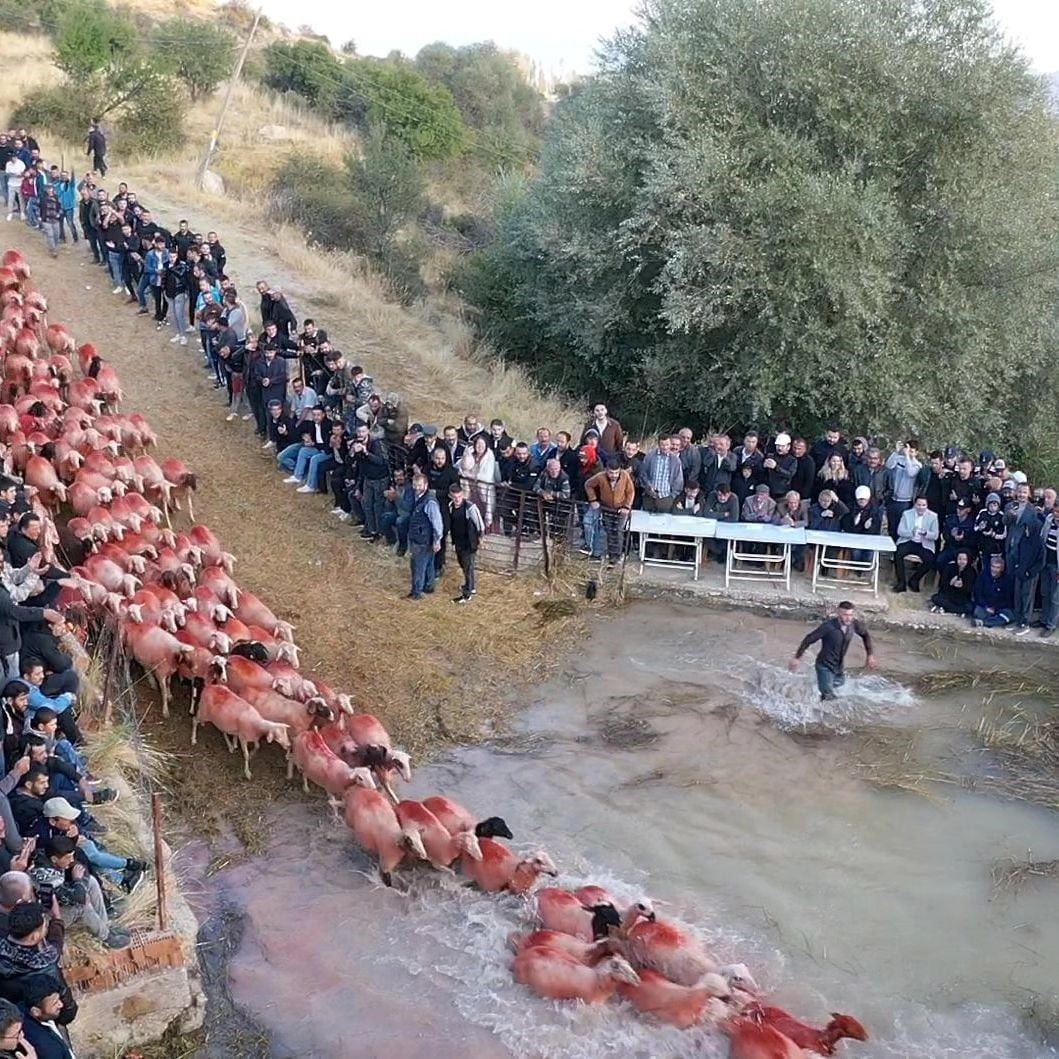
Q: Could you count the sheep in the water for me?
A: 12